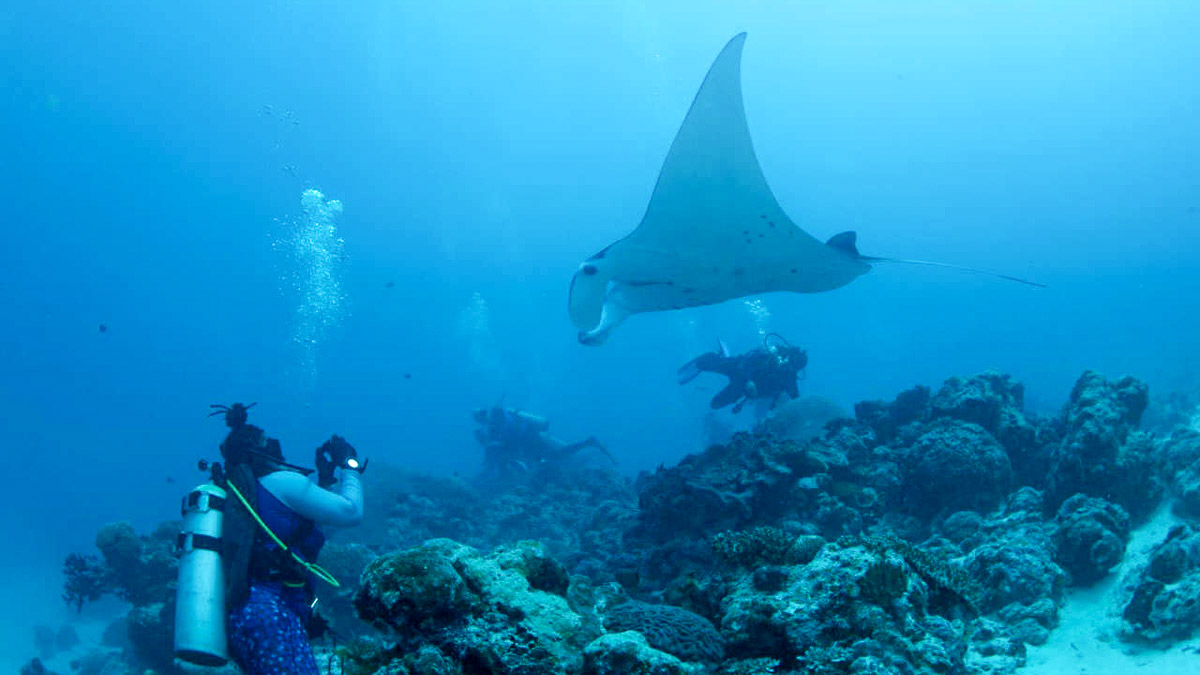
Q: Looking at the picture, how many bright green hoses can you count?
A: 1